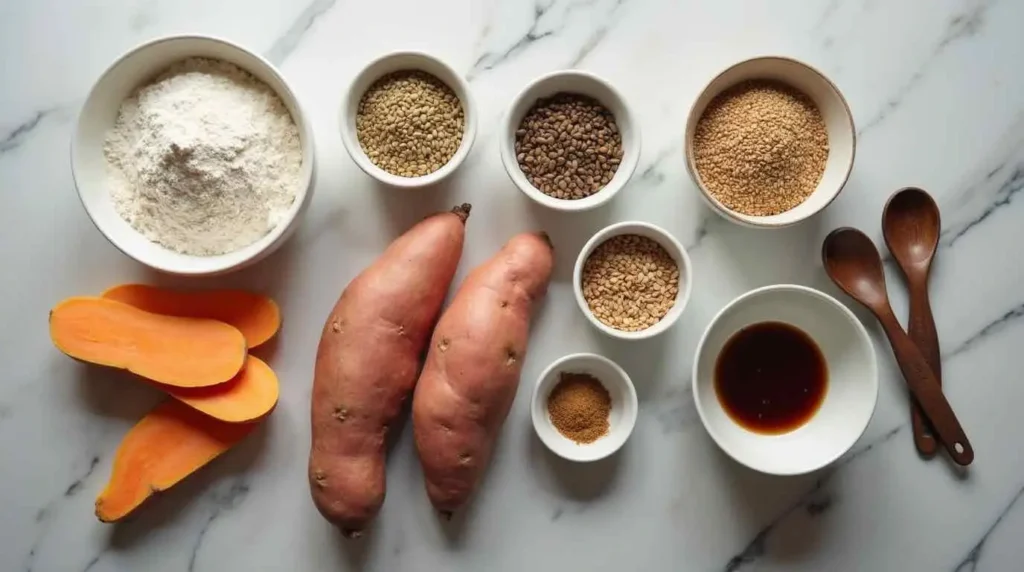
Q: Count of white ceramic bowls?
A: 7